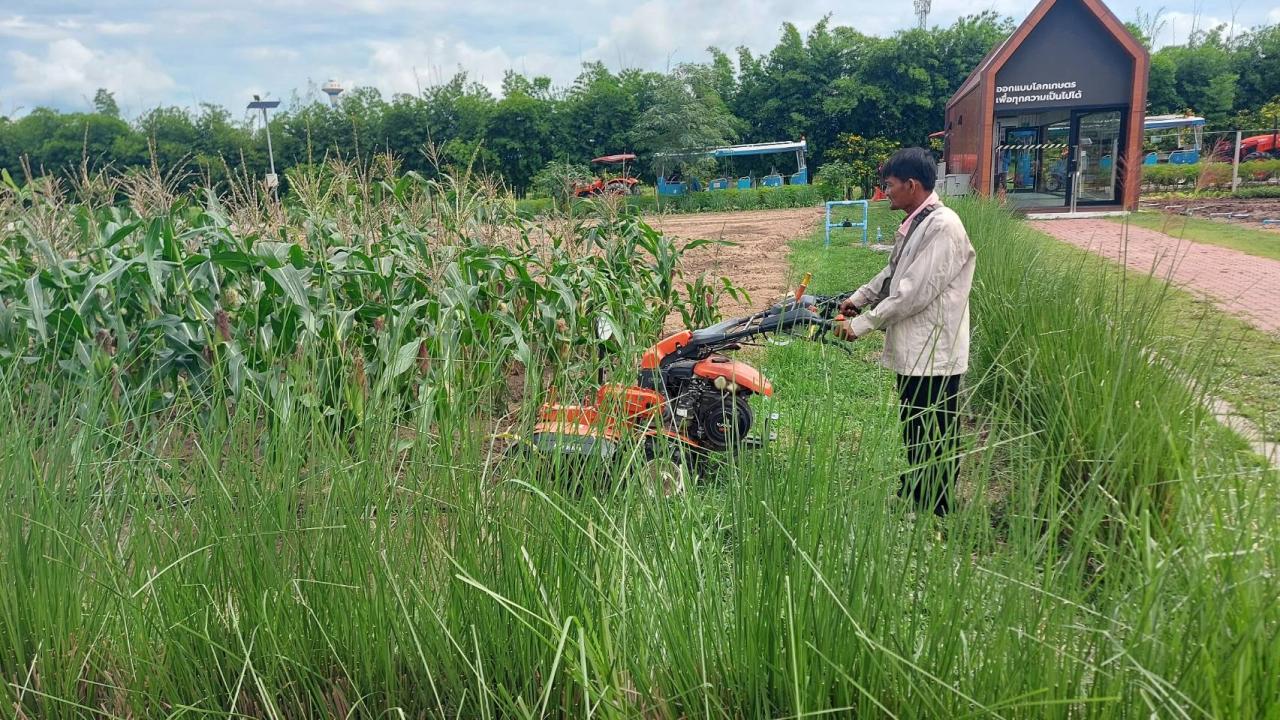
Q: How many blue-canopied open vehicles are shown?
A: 2